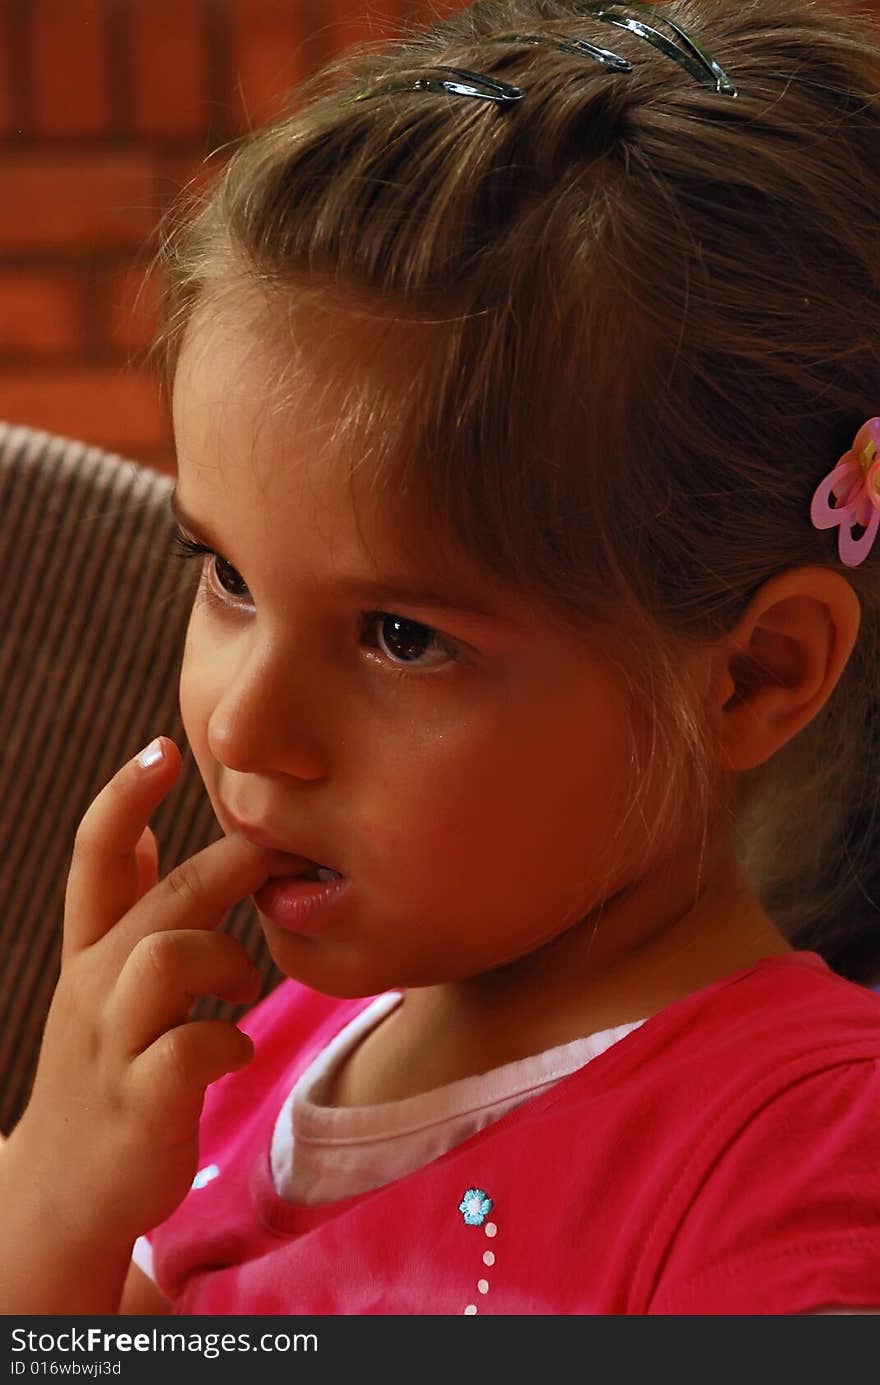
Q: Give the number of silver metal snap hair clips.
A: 3